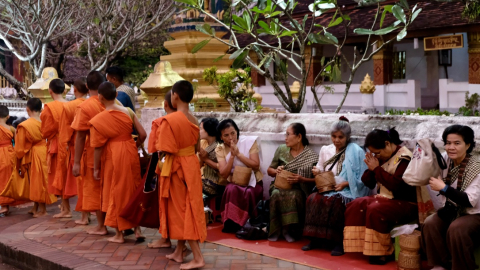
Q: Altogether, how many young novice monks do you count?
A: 8